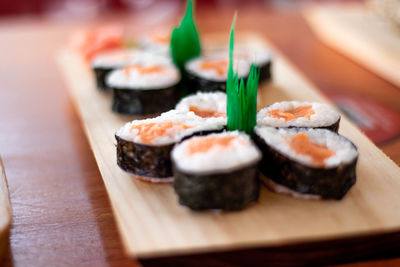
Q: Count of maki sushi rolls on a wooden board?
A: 10